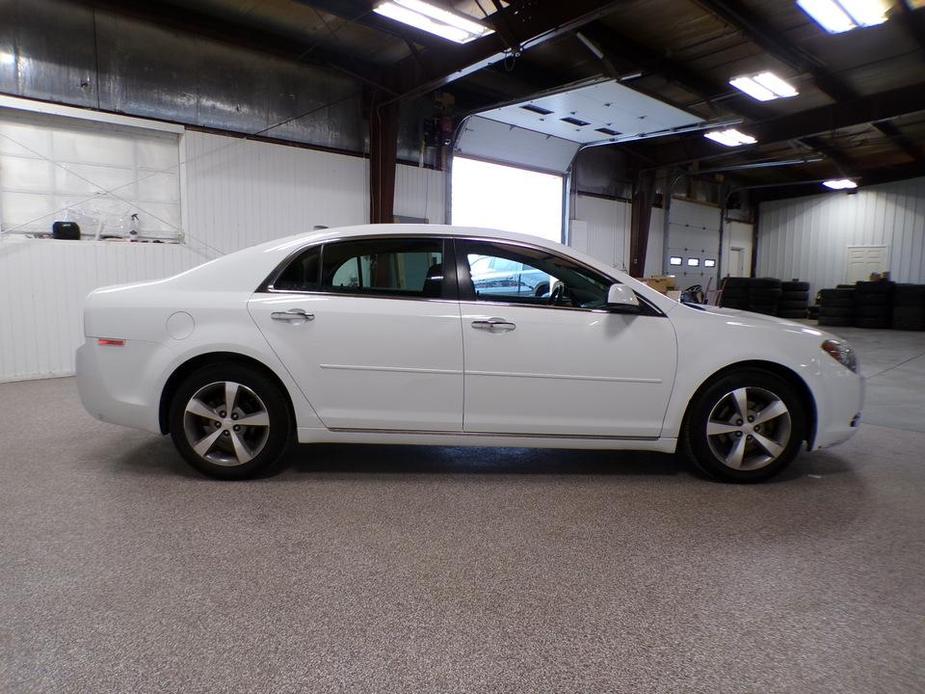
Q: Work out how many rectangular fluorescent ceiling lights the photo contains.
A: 5